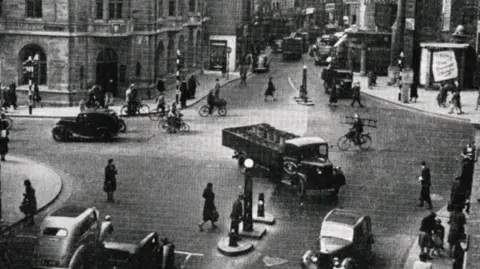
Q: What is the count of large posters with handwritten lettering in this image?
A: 1